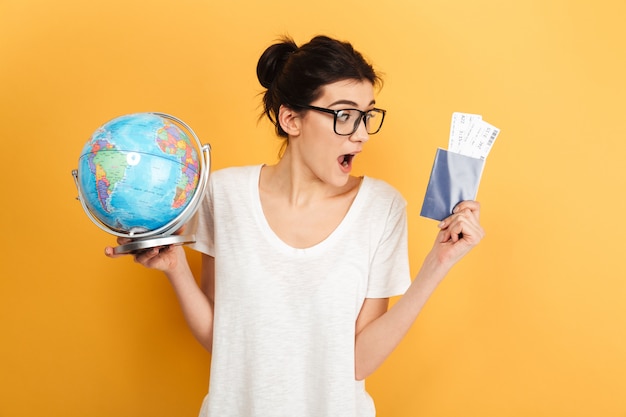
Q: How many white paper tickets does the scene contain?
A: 2